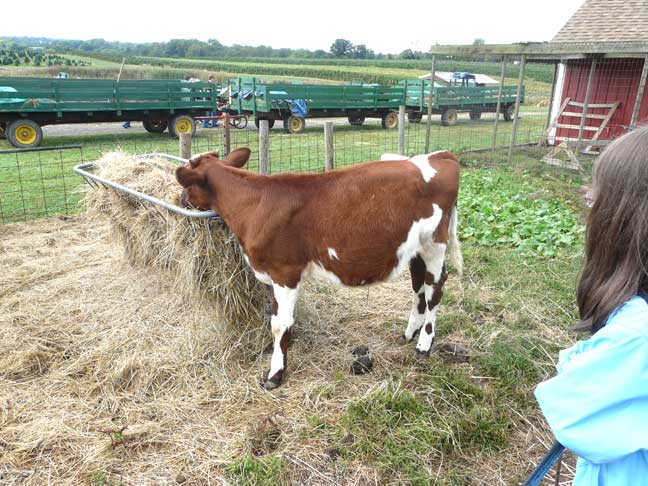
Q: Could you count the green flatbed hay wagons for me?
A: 3